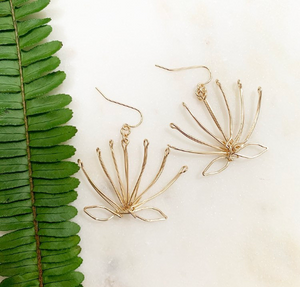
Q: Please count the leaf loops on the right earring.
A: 2